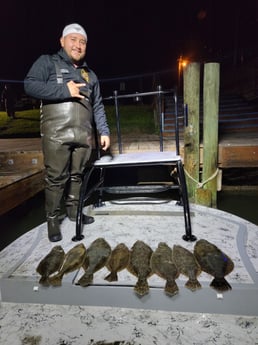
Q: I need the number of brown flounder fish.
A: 8